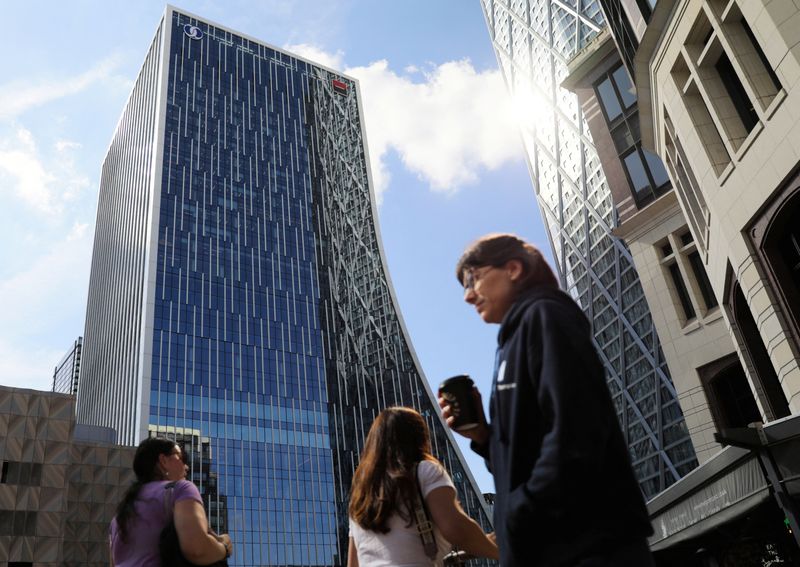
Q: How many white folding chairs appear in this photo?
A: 0